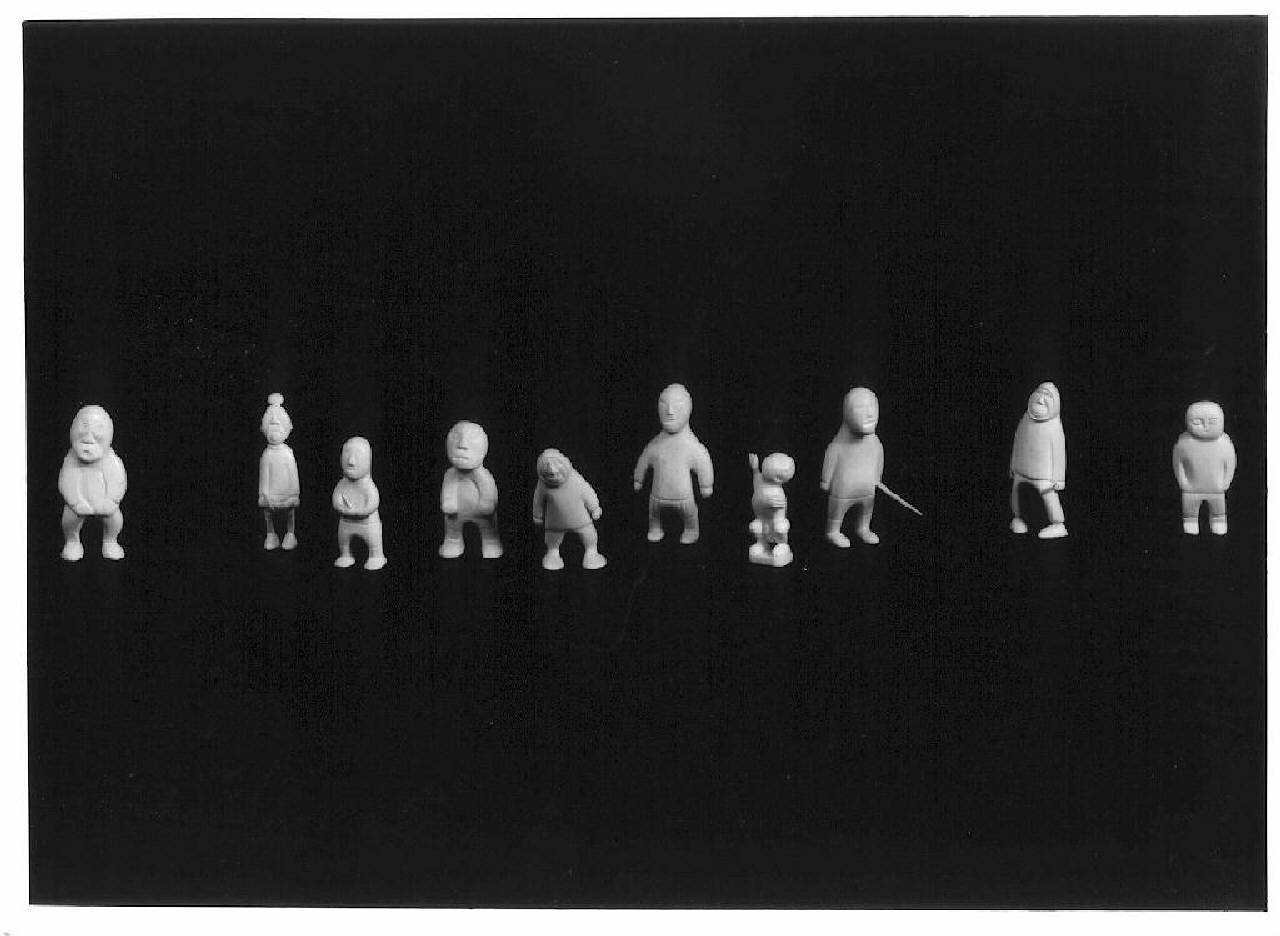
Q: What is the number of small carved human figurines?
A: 10